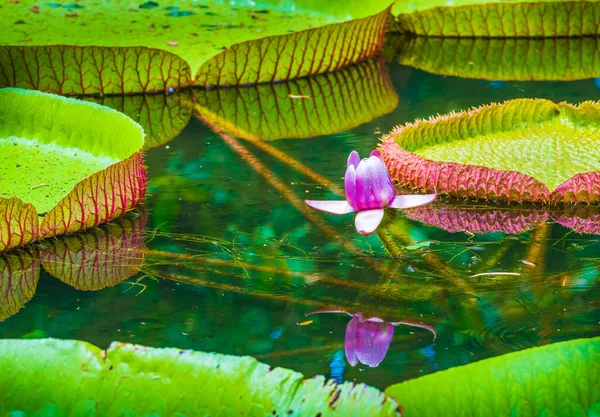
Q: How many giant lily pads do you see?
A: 6